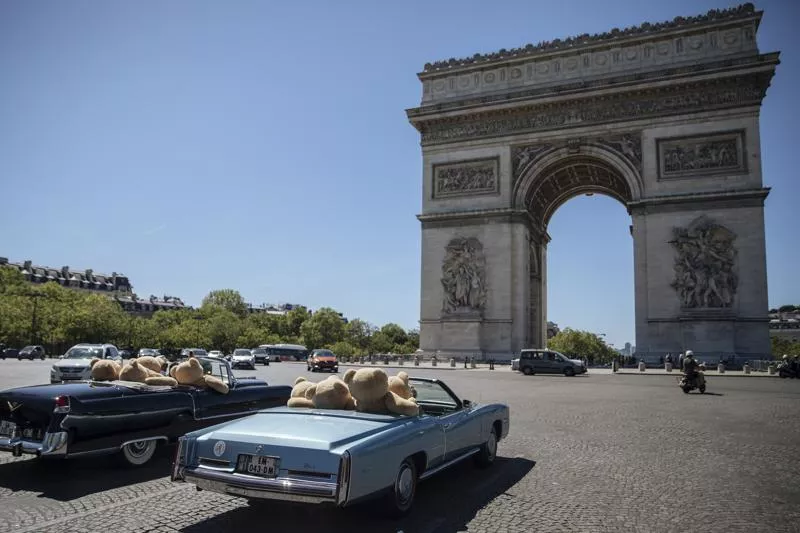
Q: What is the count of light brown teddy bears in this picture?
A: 8